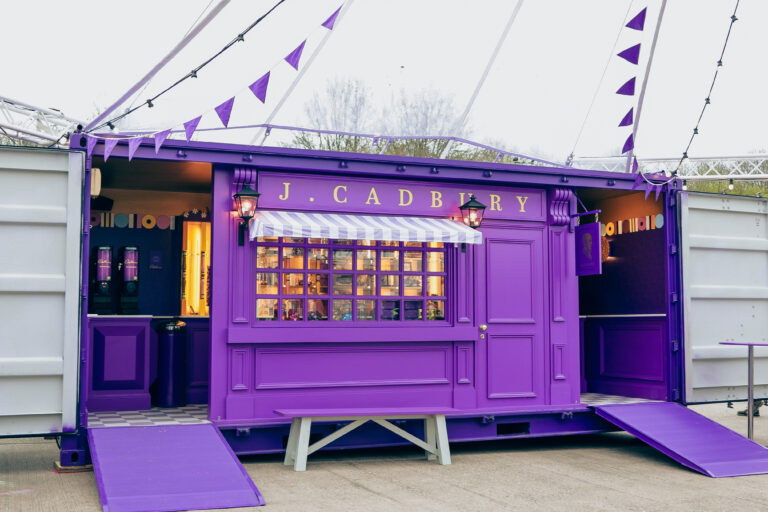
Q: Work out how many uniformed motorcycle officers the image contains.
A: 0